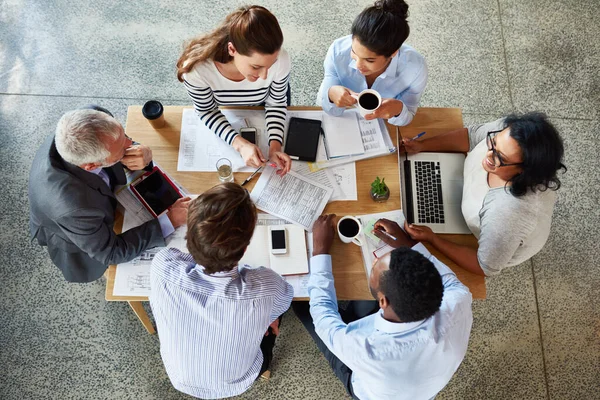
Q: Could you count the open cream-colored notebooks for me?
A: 1